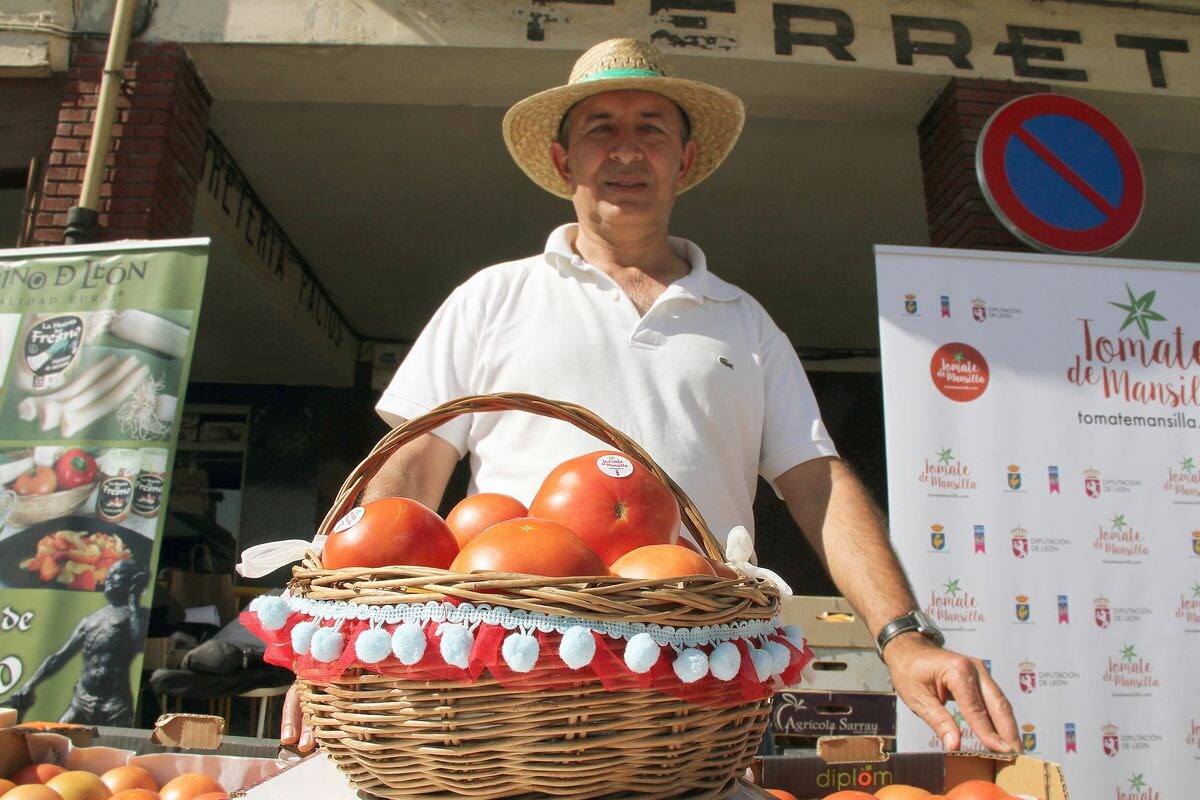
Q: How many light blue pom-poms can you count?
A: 15